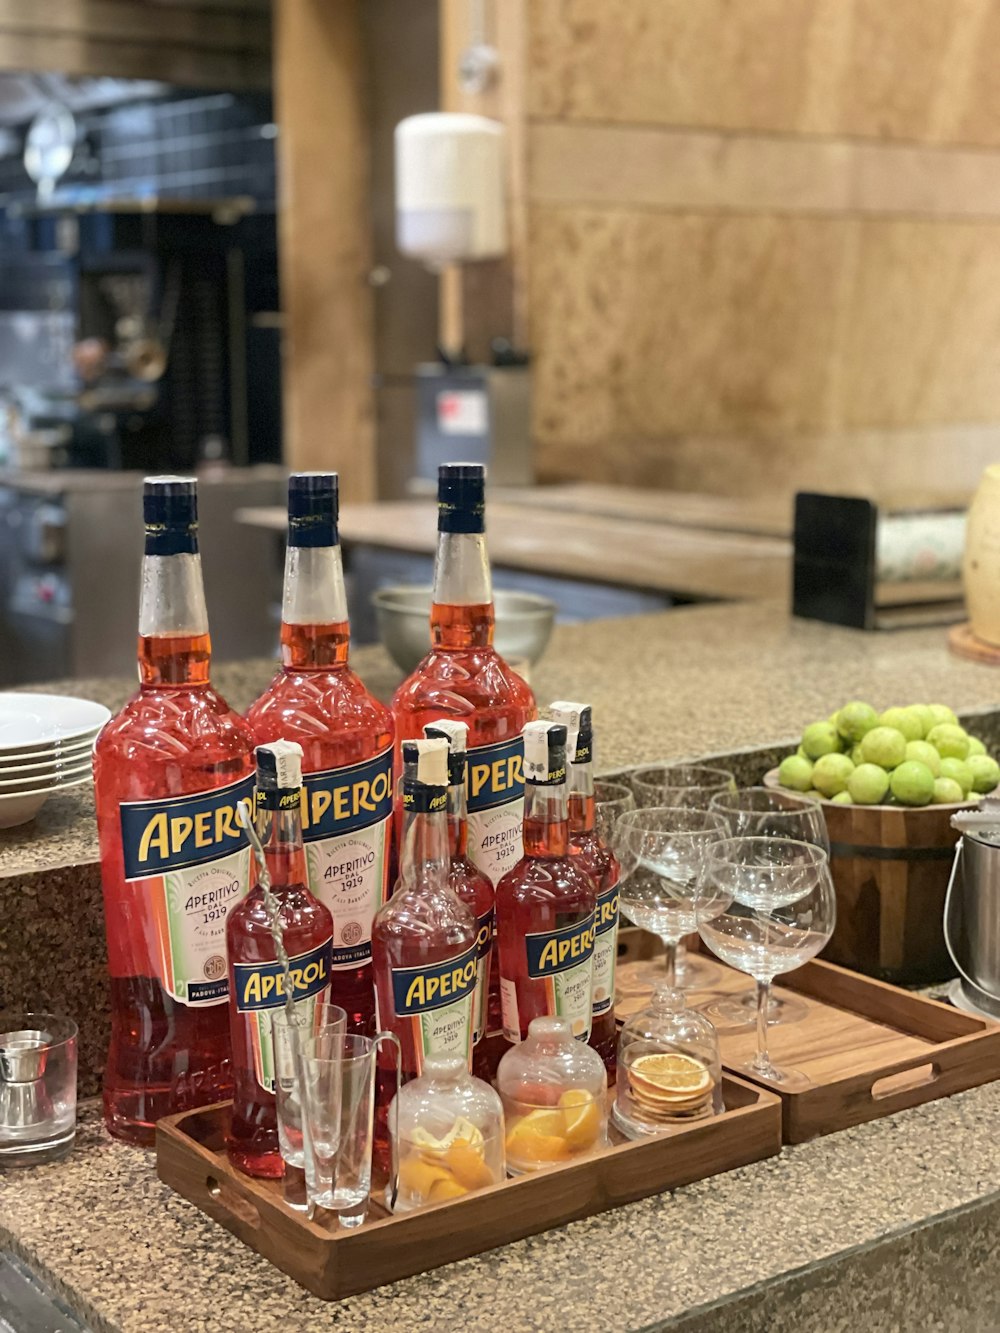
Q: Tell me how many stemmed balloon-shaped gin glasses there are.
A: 5